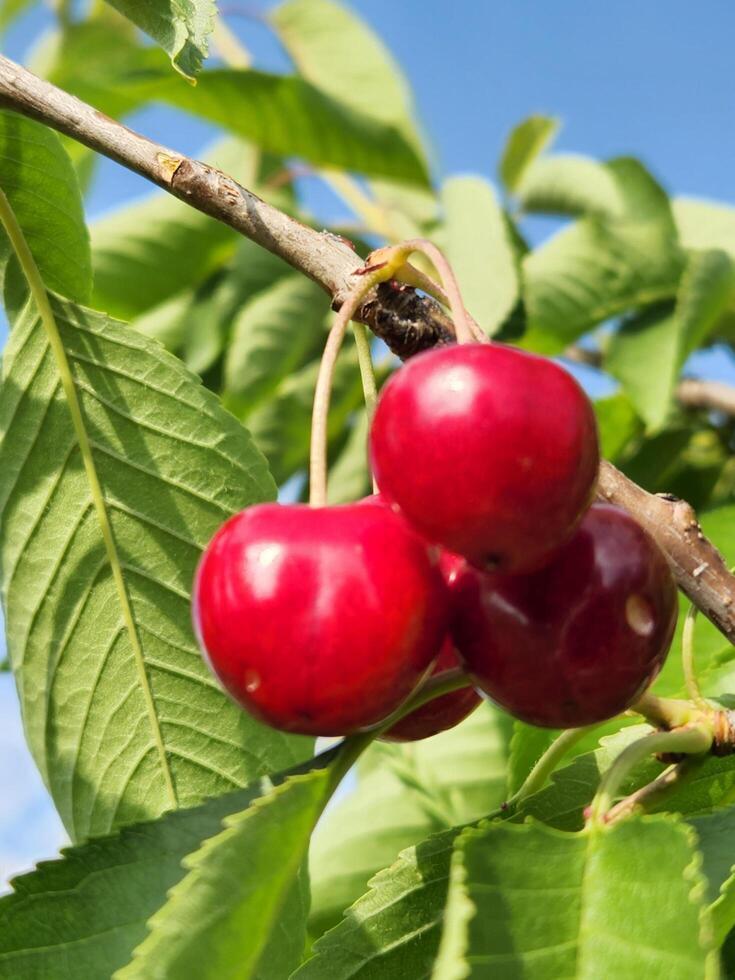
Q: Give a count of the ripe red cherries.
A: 4